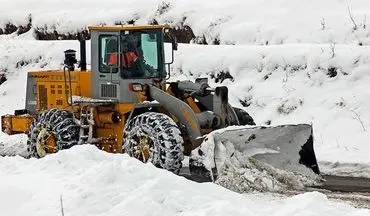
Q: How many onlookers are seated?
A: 0